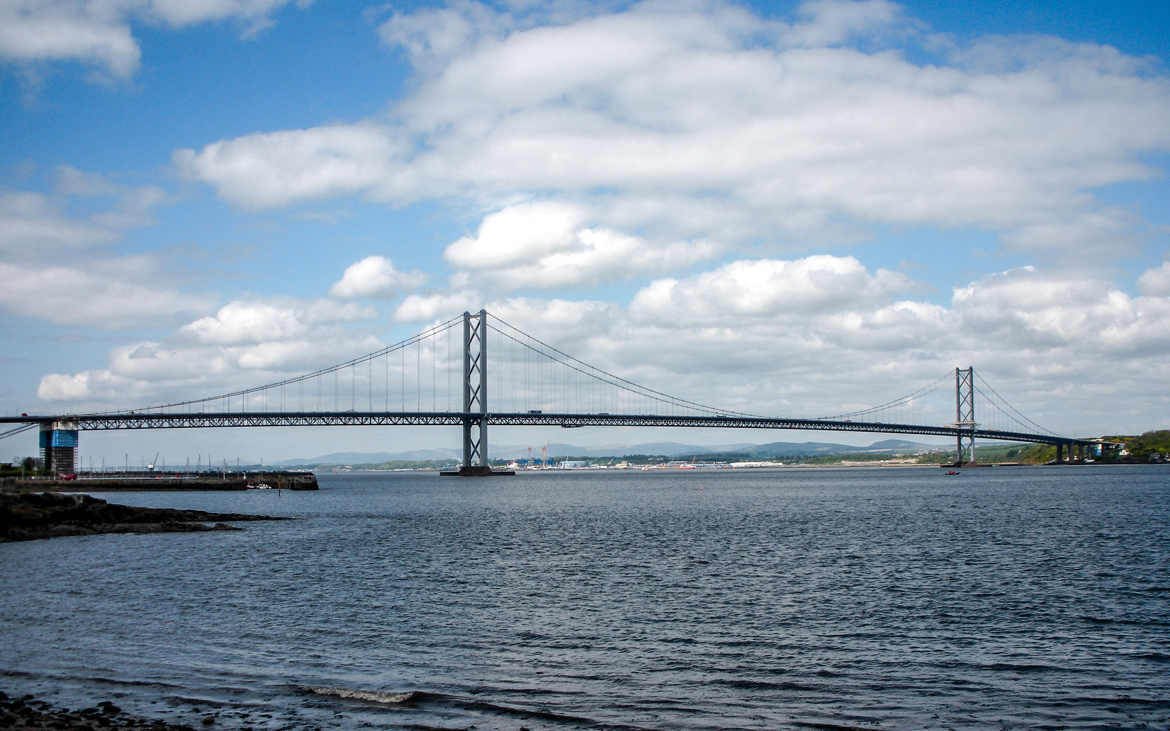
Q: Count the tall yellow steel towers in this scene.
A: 0